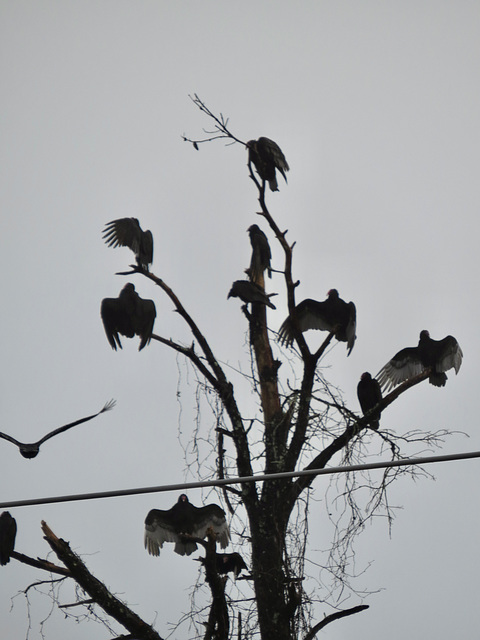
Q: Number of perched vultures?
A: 11